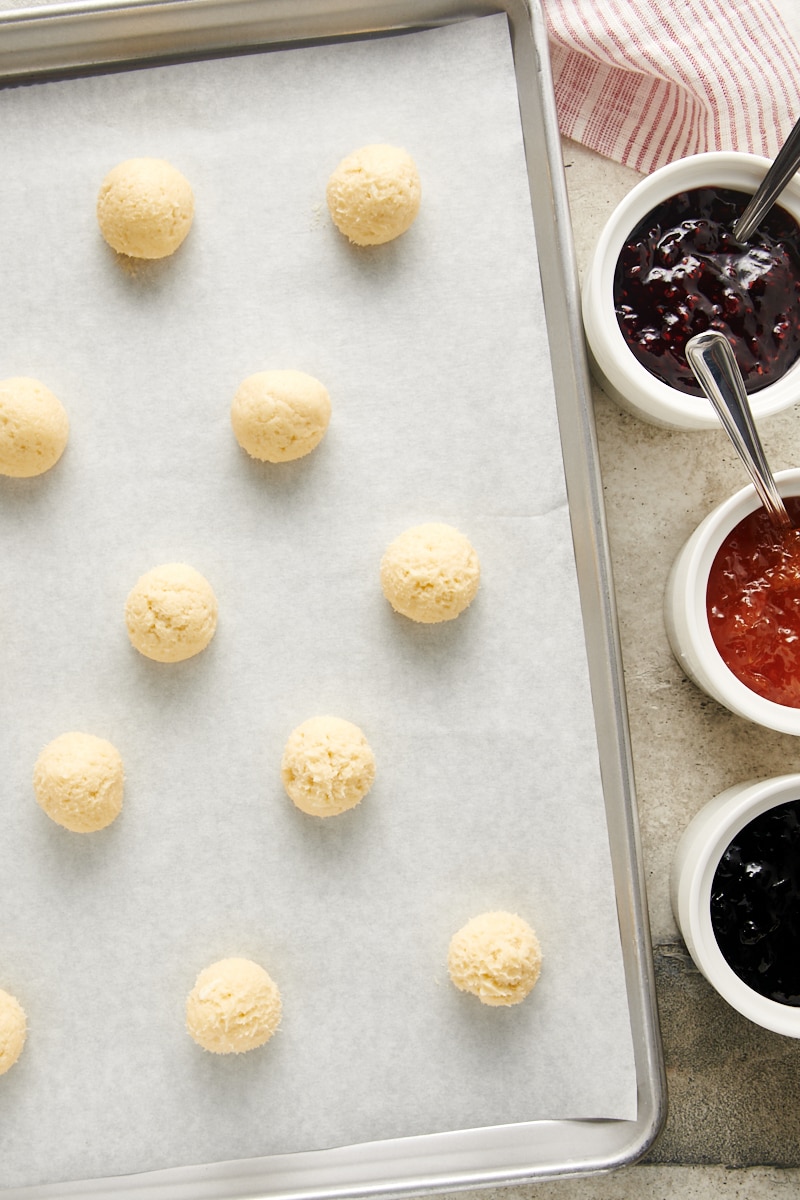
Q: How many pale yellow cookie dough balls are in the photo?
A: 11